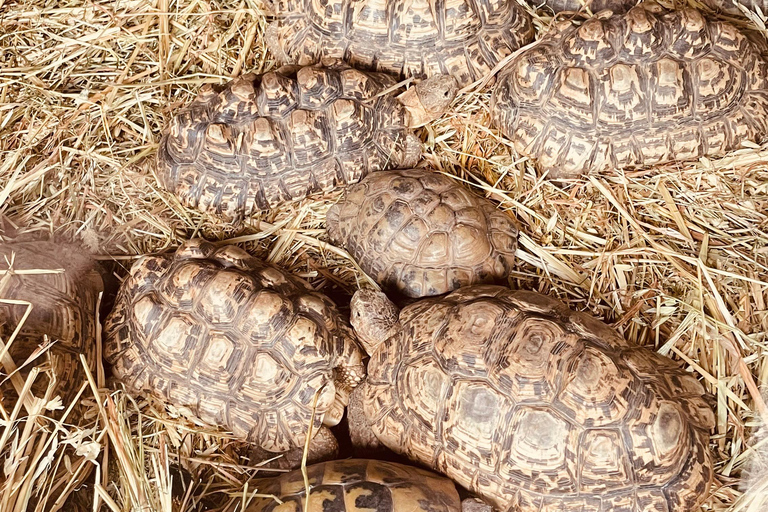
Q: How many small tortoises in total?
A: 1